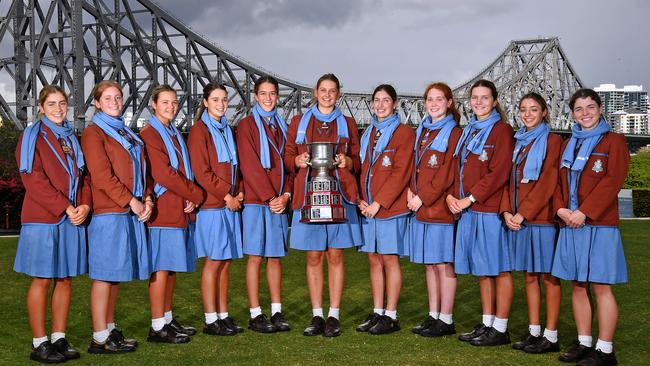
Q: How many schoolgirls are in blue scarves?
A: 11